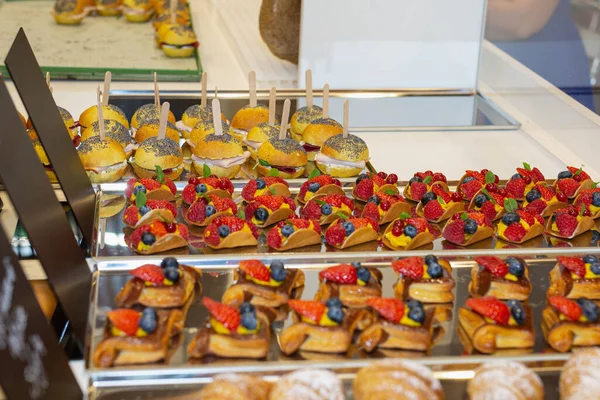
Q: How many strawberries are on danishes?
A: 12